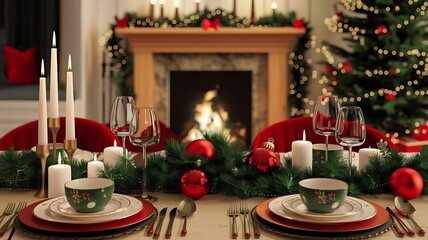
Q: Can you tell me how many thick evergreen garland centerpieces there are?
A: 1